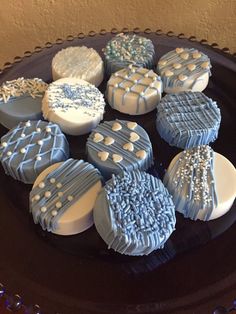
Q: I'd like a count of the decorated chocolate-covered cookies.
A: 12